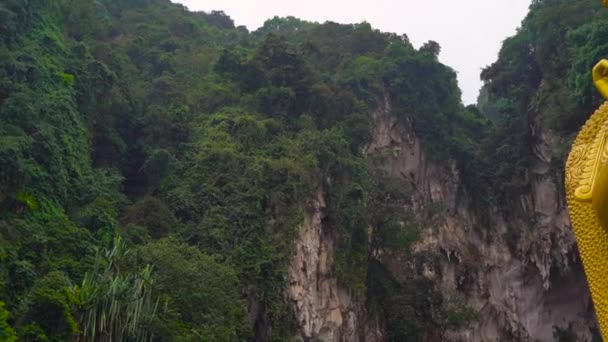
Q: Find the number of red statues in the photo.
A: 0